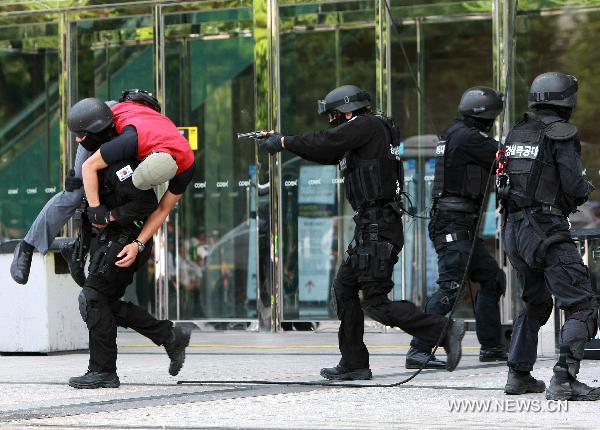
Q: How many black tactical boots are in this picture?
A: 8